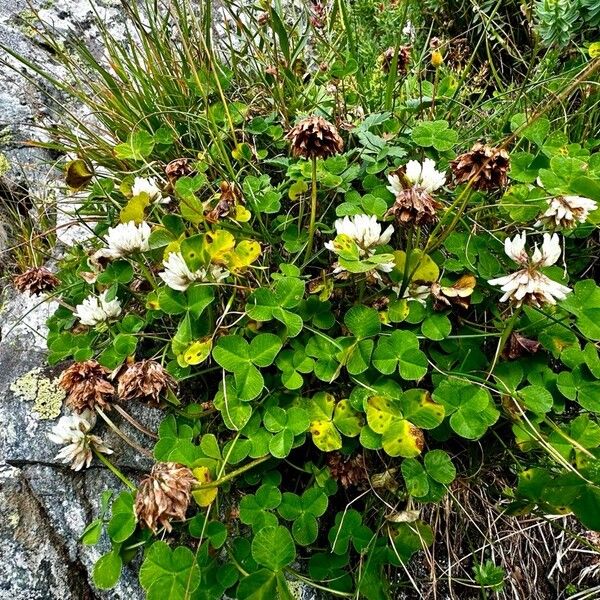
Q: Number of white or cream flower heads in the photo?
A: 9